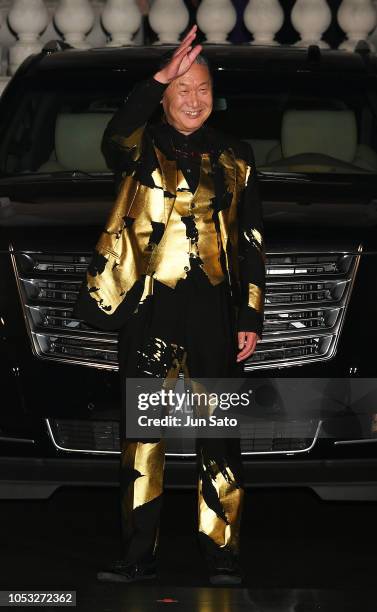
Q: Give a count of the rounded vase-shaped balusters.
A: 8